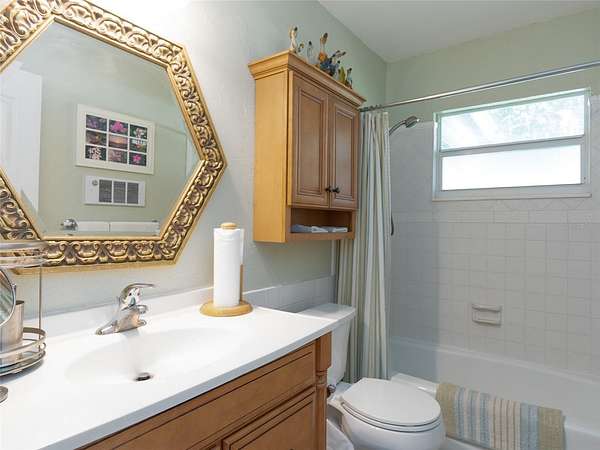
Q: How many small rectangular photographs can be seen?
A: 9